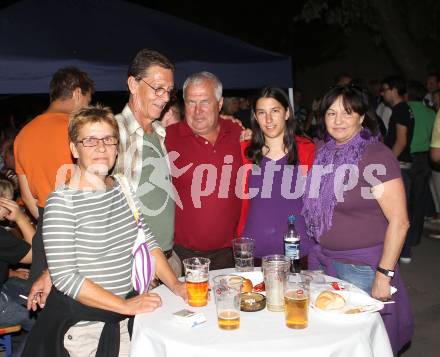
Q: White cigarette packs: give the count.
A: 1